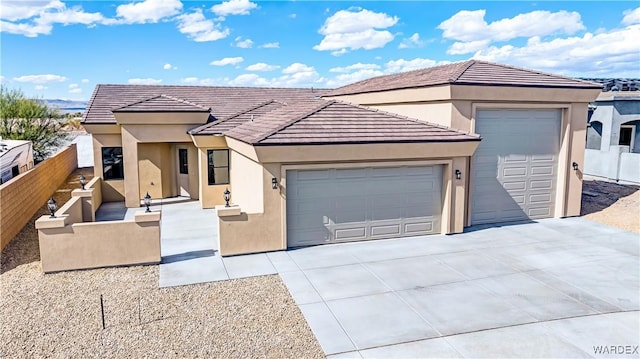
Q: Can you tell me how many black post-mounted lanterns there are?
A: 4